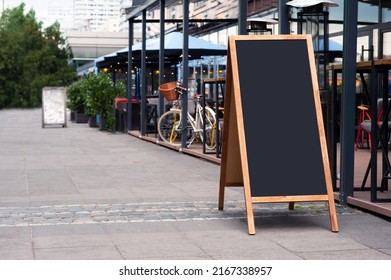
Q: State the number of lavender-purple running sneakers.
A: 0